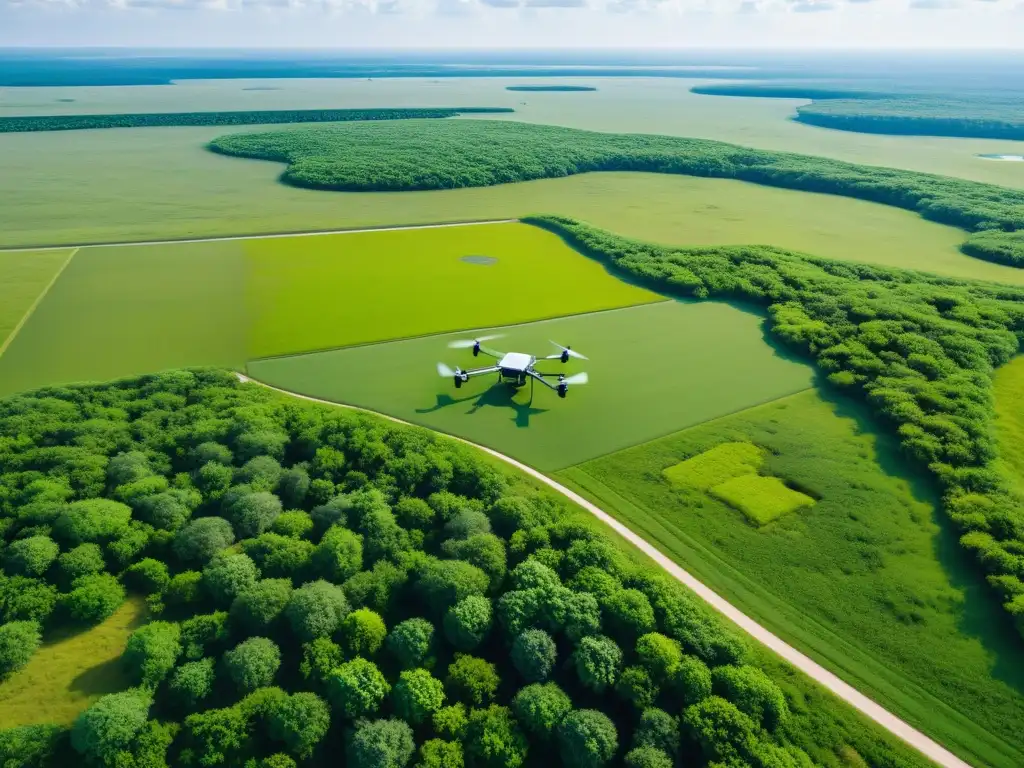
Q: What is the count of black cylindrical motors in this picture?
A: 4